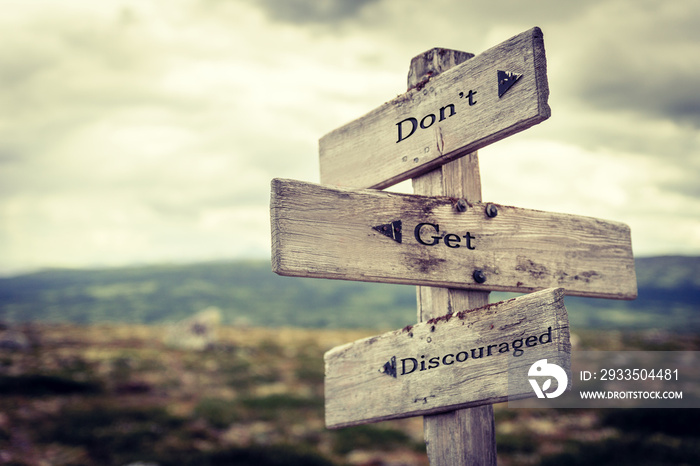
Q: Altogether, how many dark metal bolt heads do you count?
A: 3